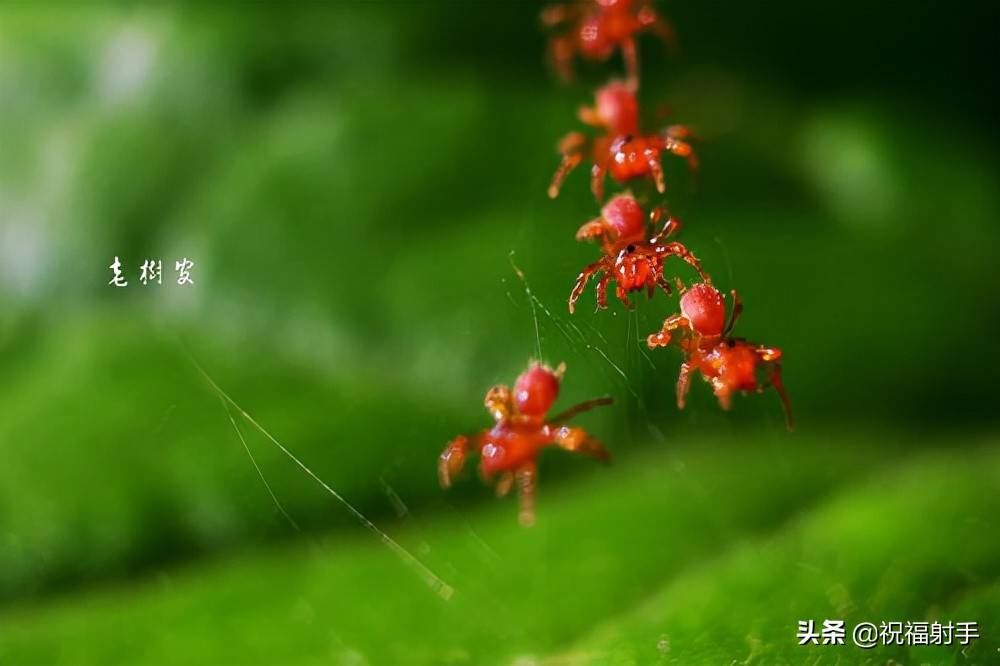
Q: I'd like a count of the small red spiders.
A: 5